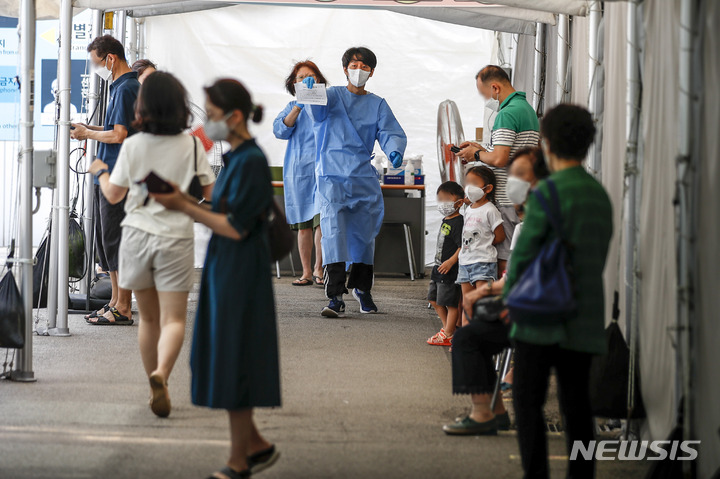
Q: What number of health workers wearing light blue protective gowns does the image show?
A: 2